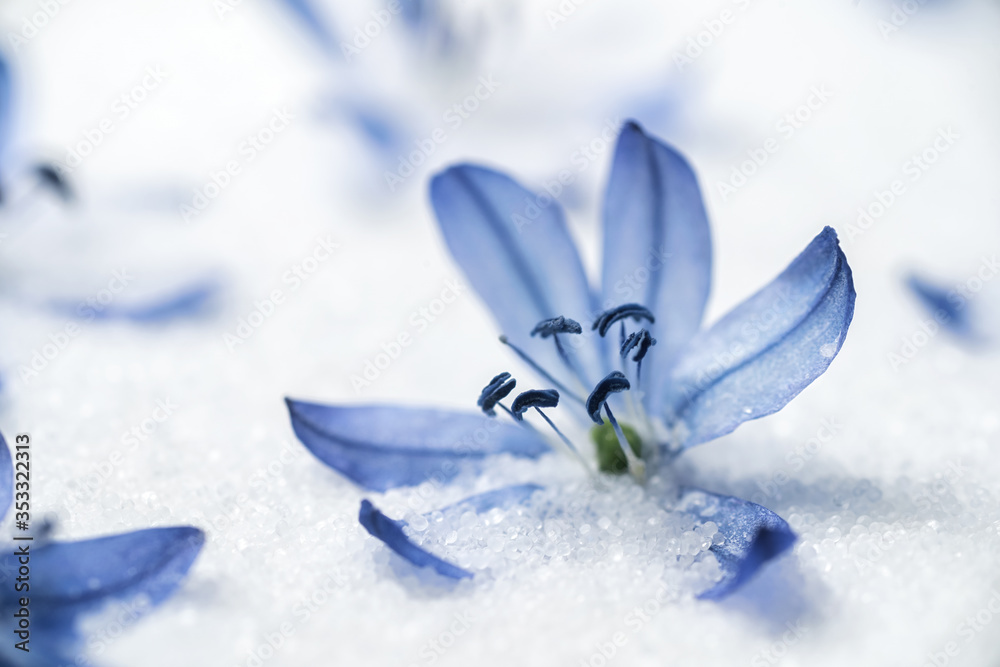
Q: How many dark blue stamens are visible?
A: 6